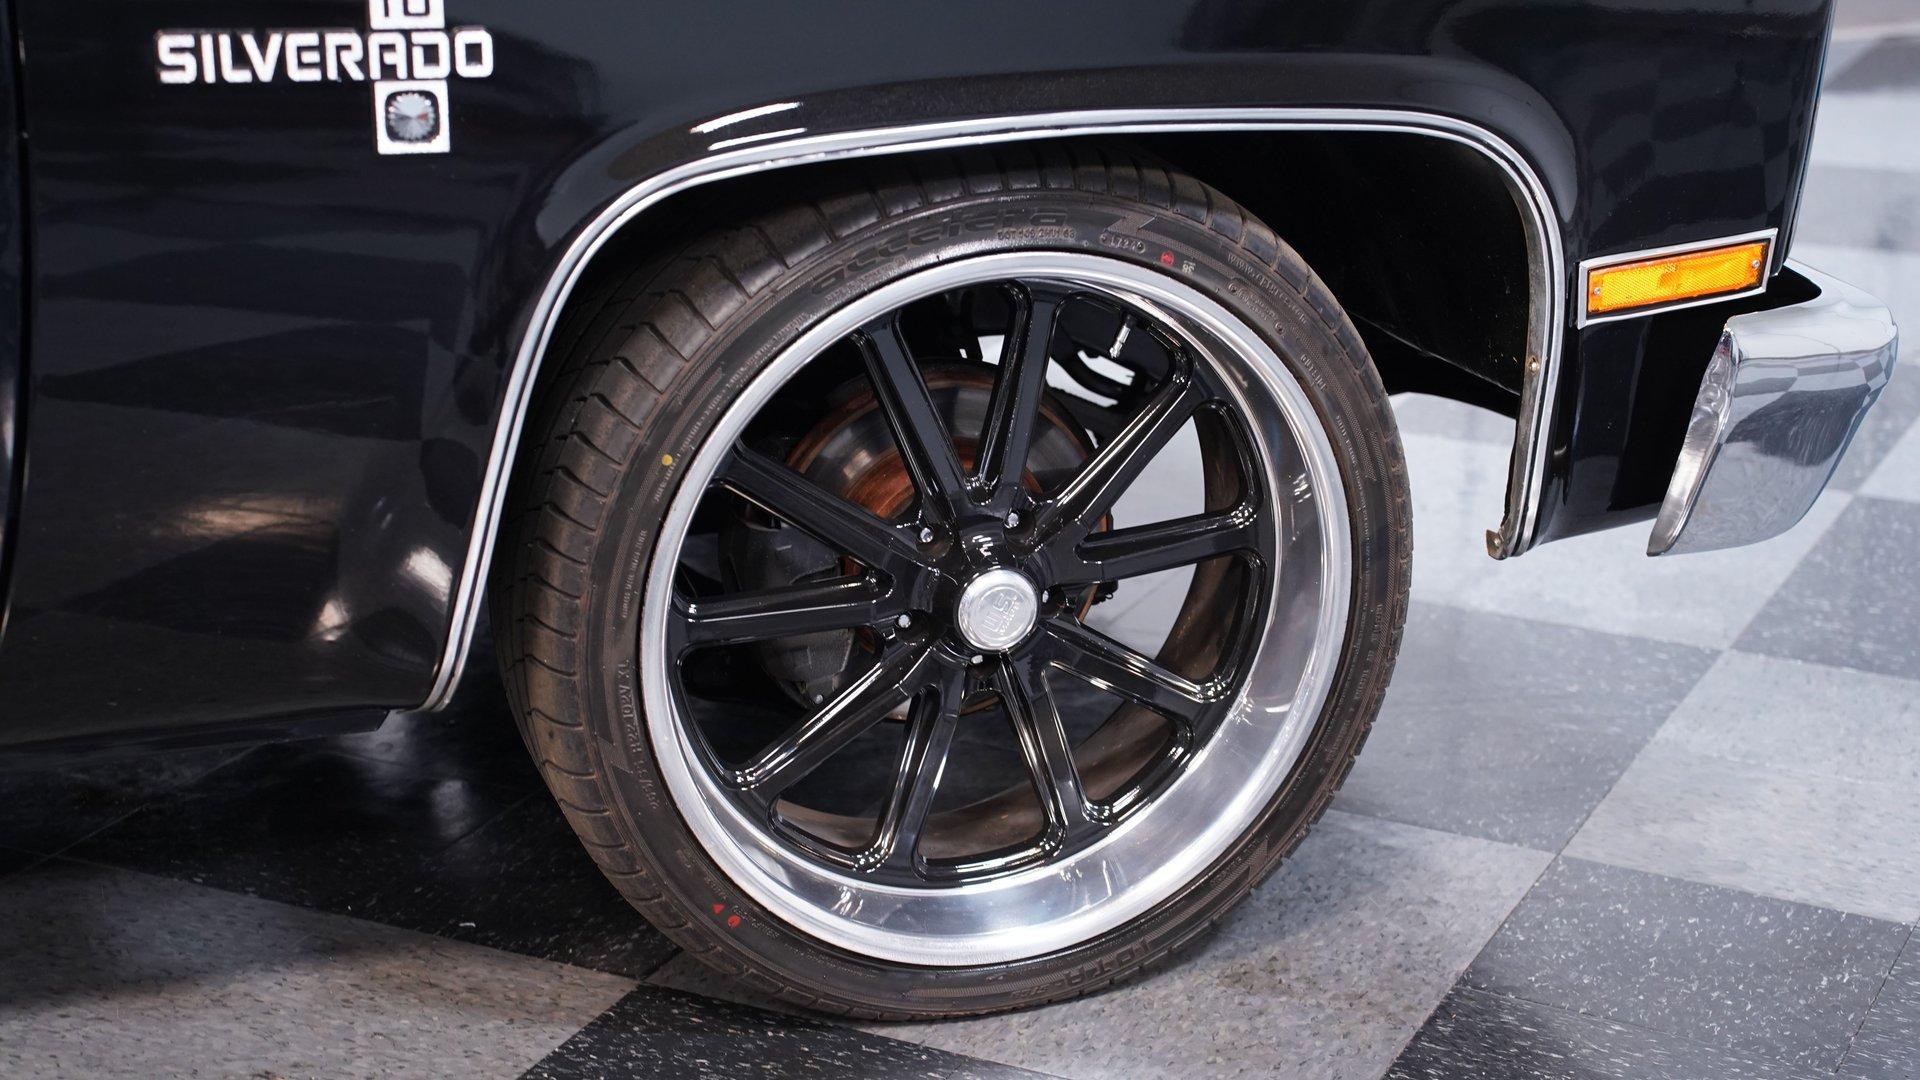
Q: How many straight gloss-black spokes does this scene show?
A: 10